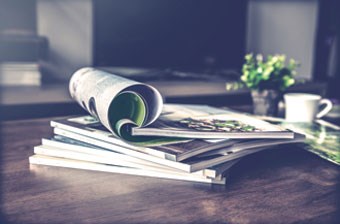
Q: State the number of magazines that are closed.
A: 5